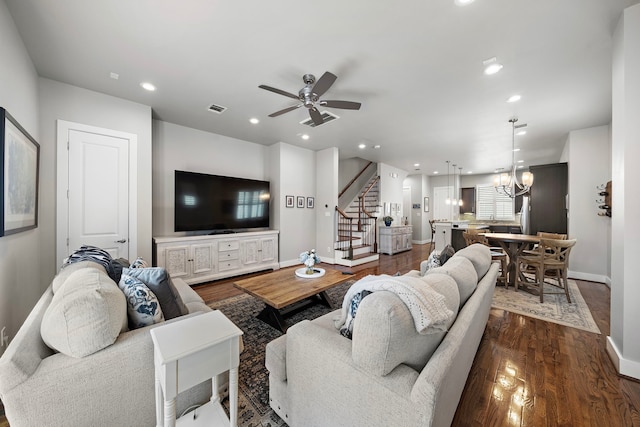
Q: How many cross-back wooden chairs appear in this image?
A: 4